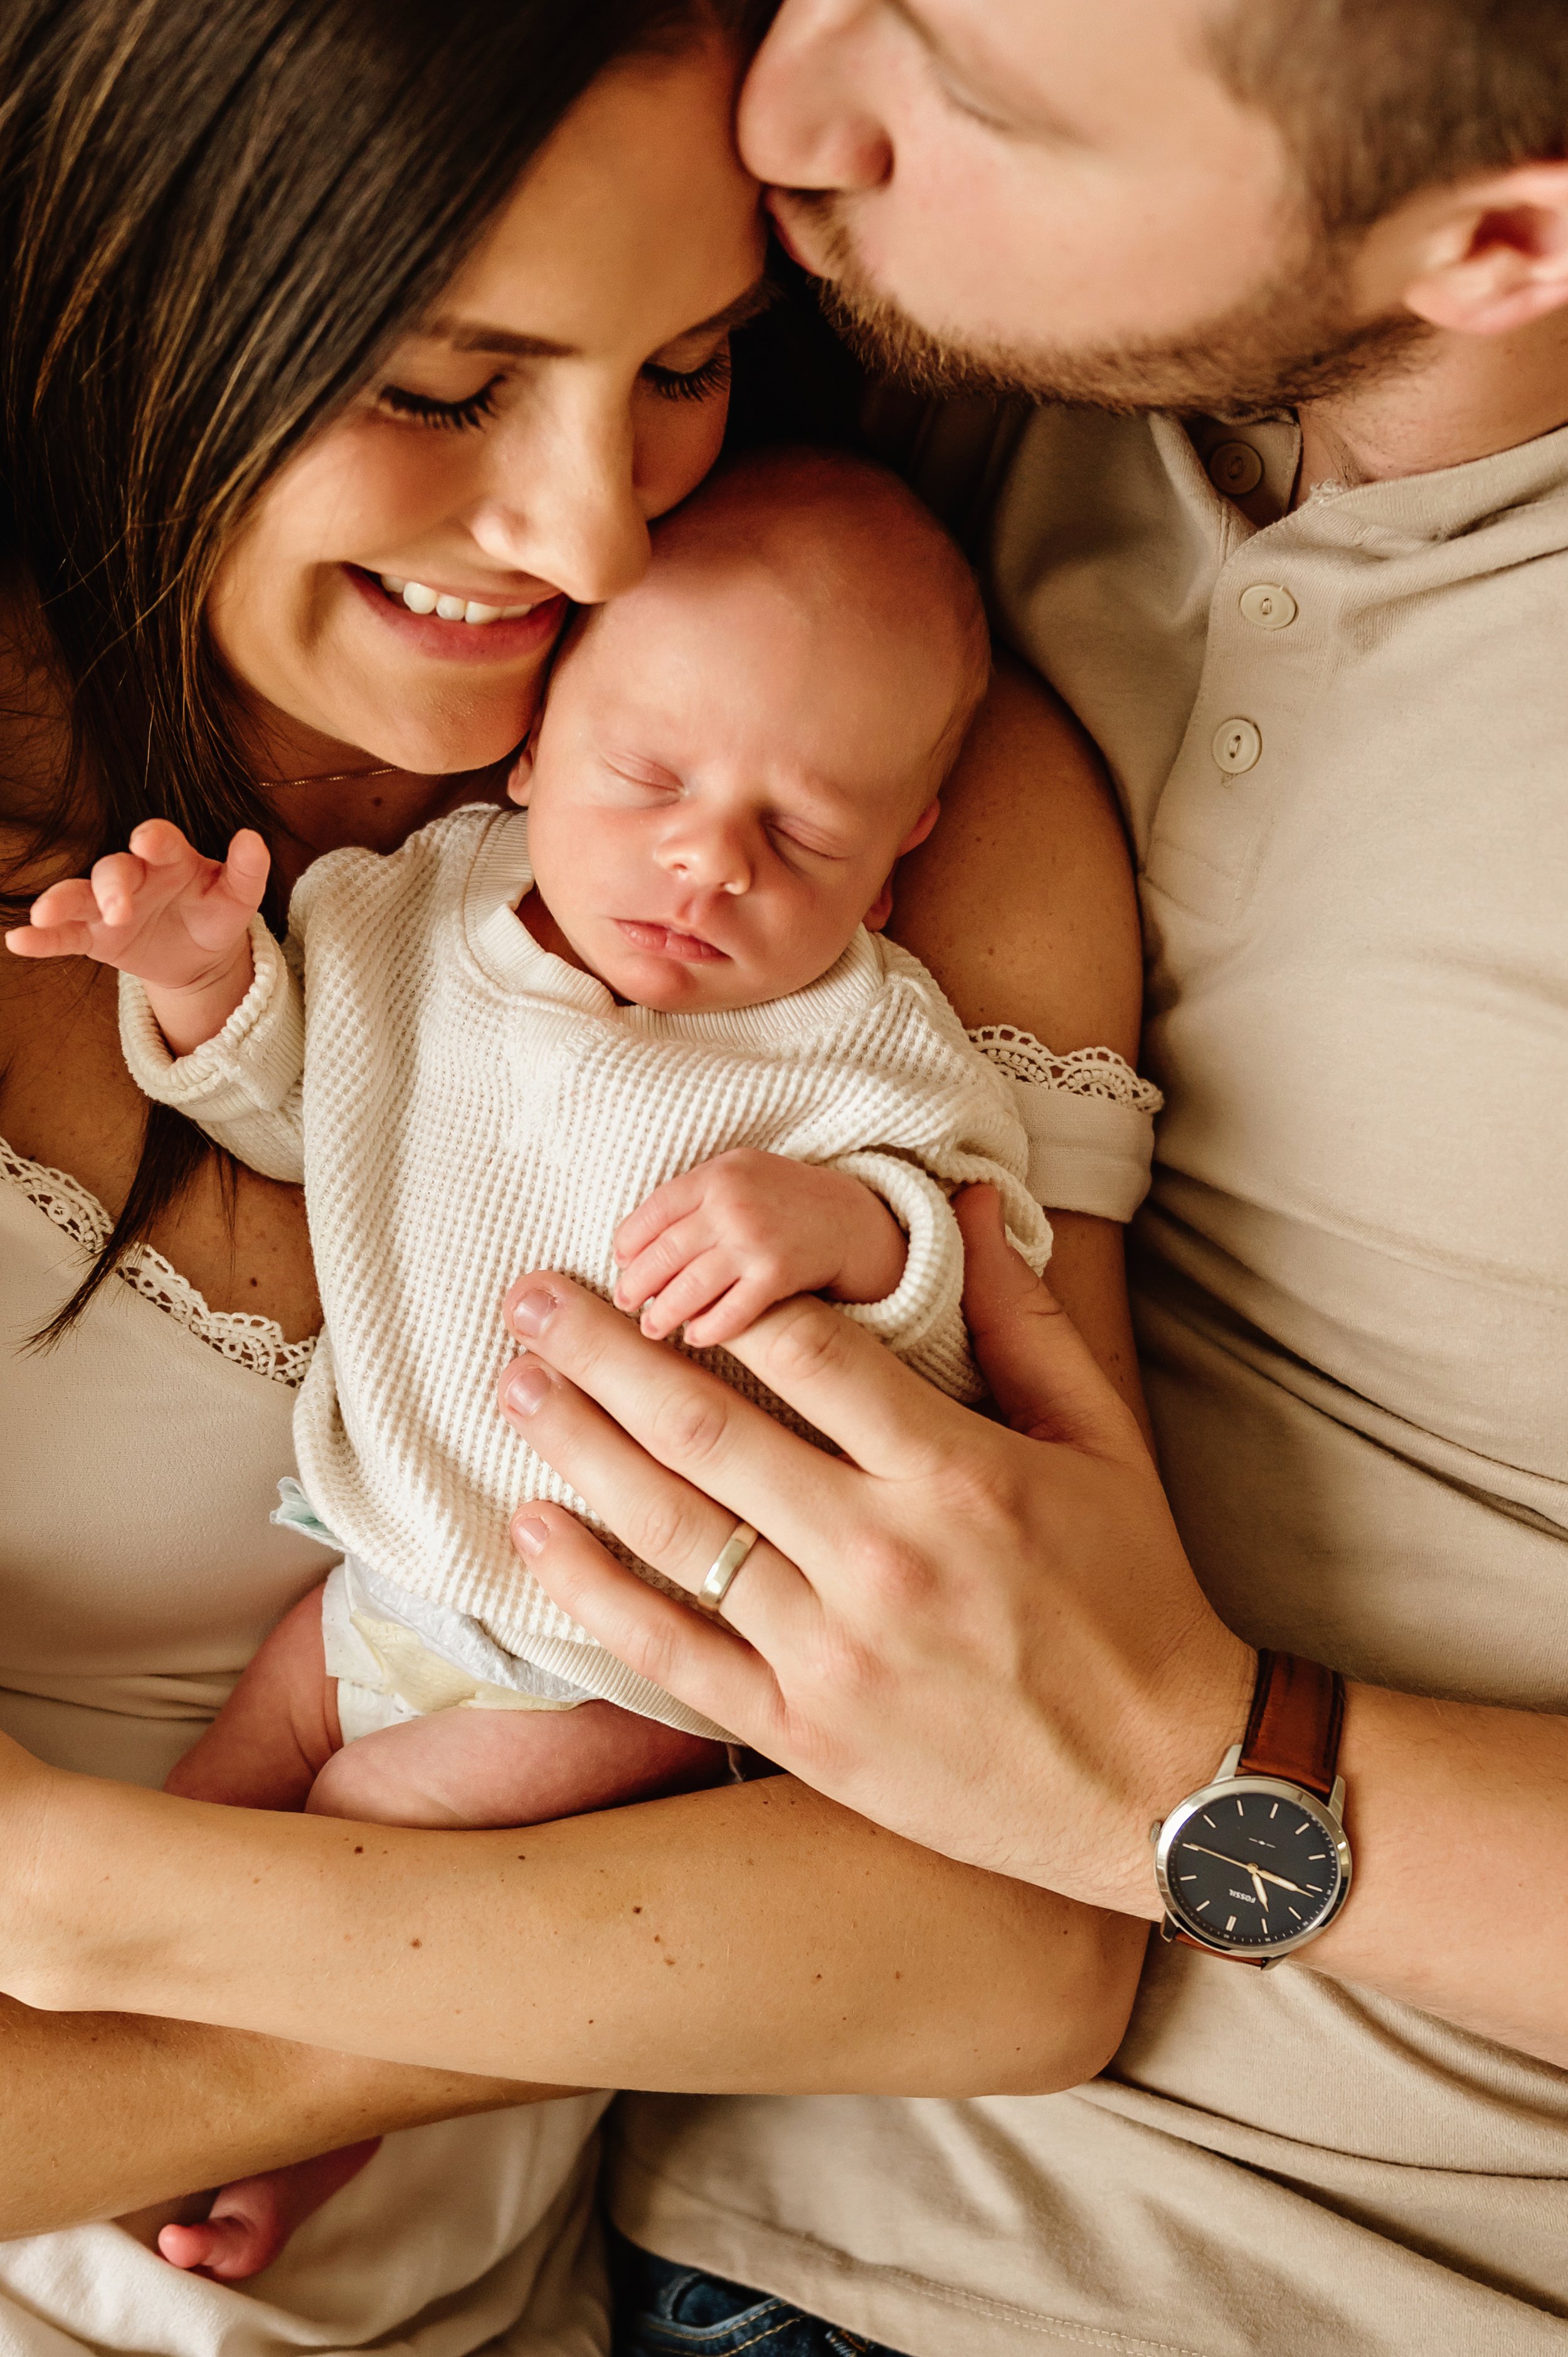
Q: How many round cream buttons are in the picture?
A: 3